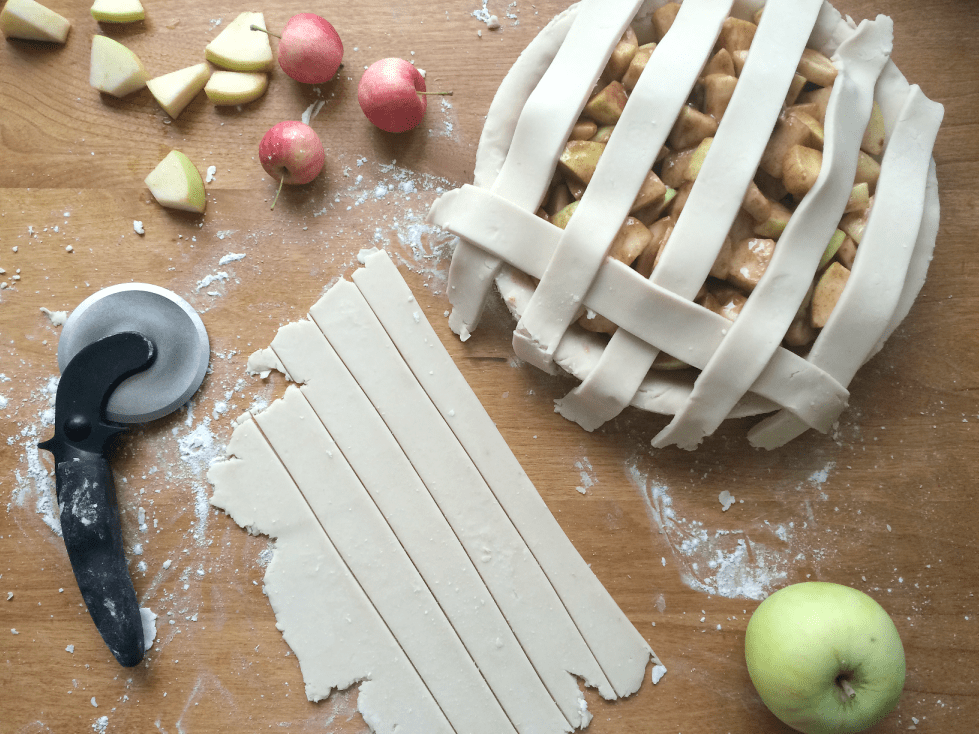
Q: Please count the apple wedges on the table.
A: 7